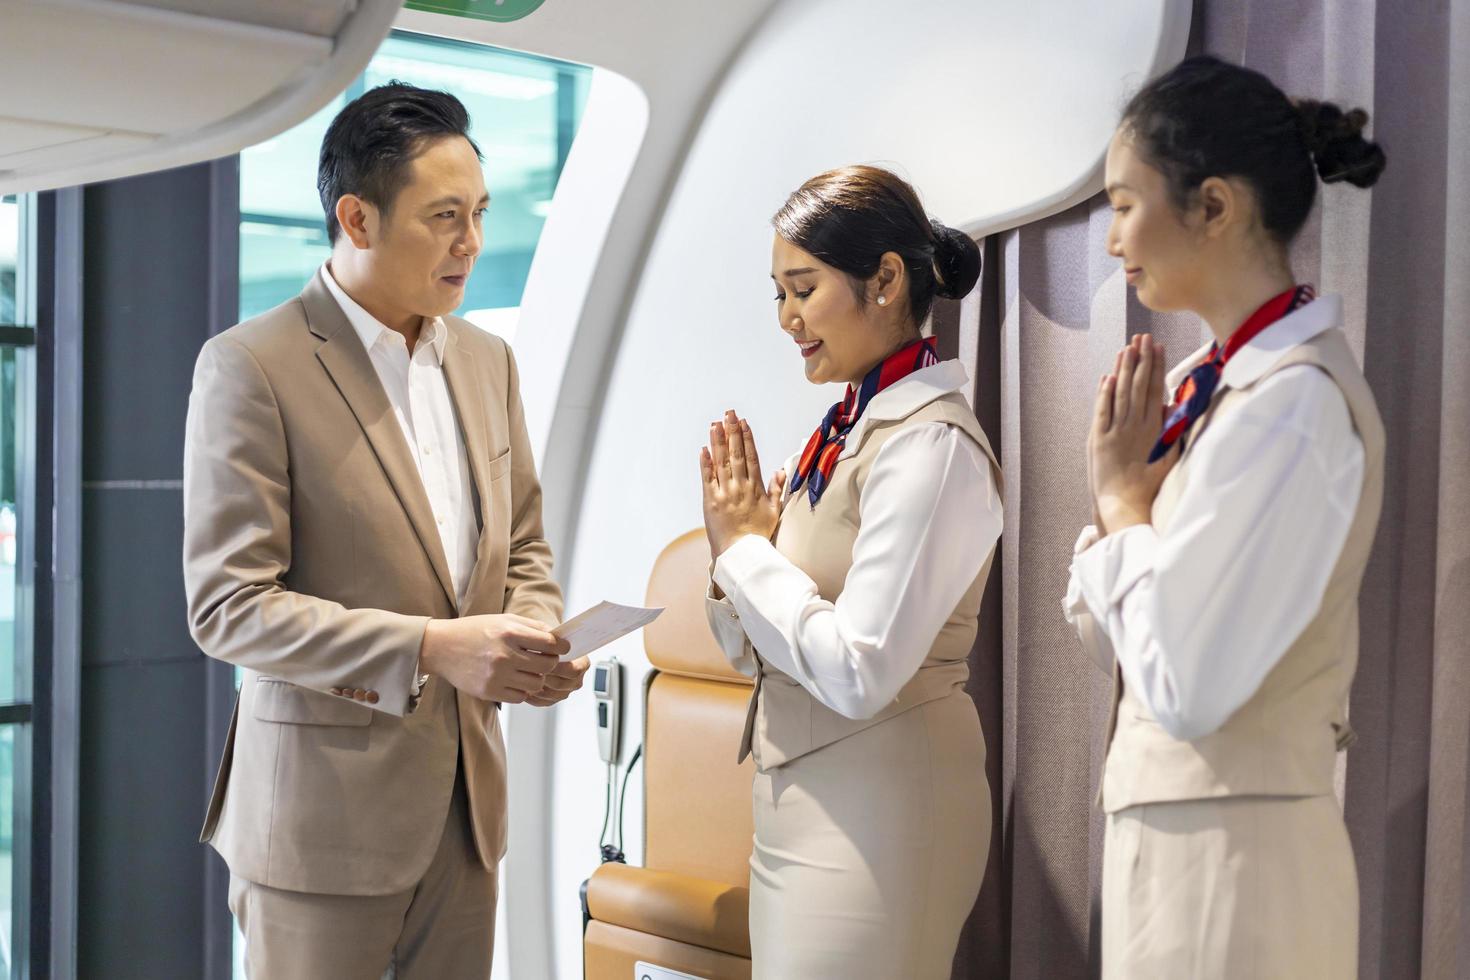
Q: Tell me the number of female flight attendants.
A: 2